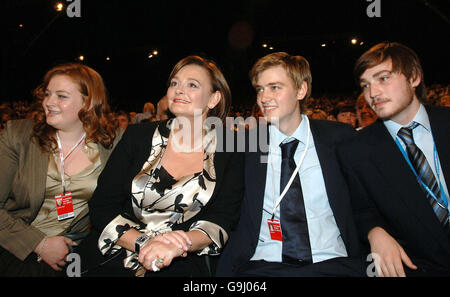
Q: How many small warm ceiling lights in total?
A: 11